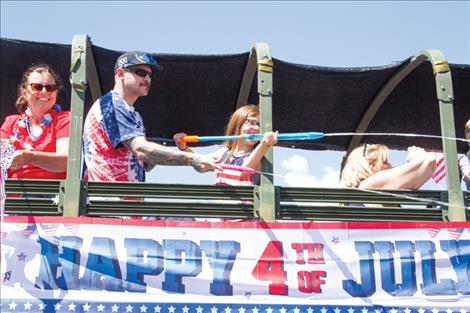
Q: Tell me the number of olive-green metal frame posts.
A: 3